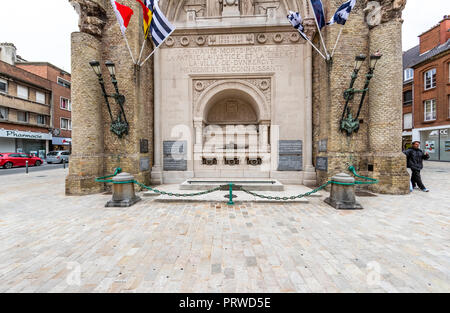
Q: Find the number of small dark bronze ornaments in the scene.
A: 3